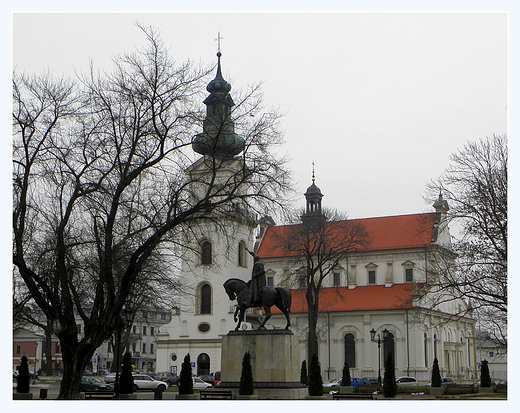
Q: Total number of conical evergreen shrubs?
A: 10